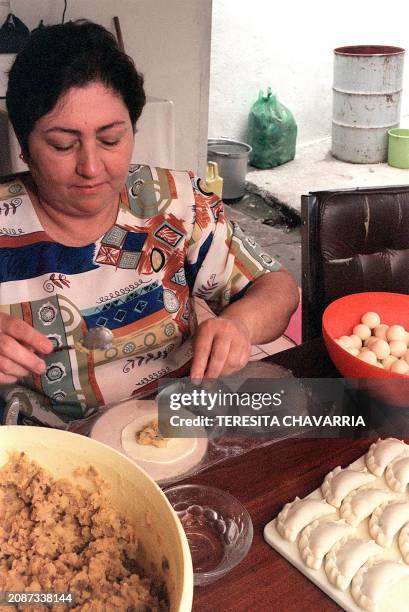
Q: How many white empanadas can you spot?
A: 10